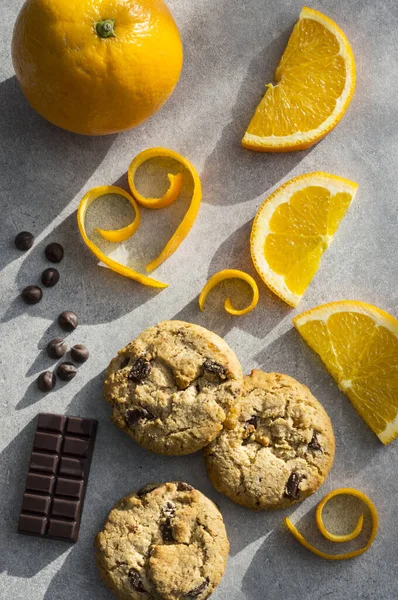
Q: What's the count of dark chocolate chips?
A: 9